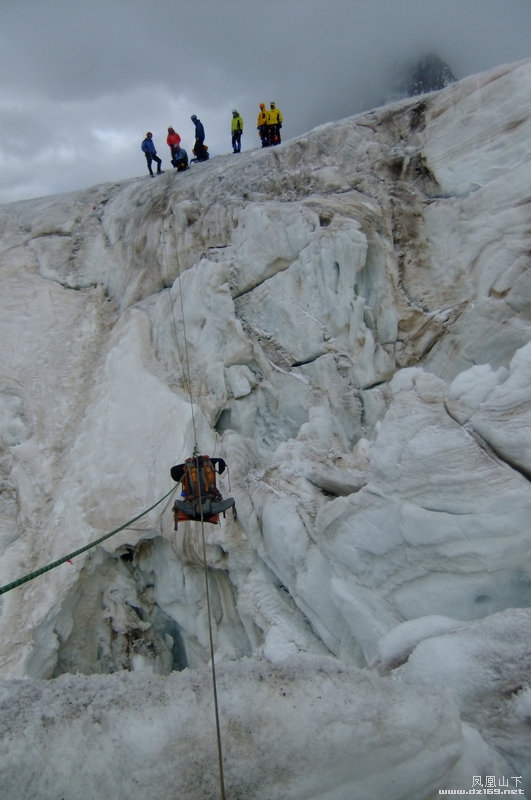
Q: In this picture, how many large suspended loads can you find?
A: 1